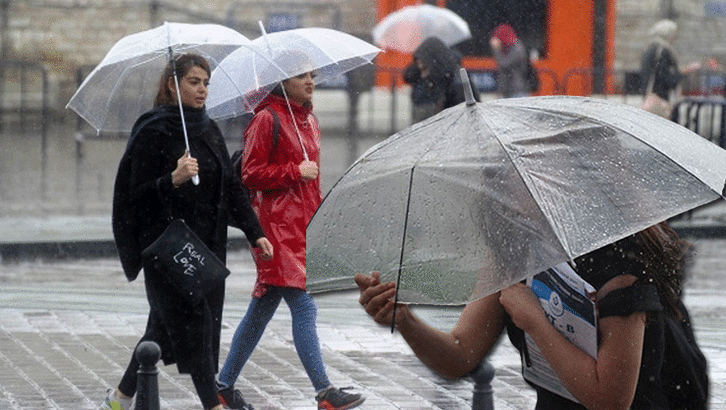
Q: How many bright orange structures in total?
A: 1